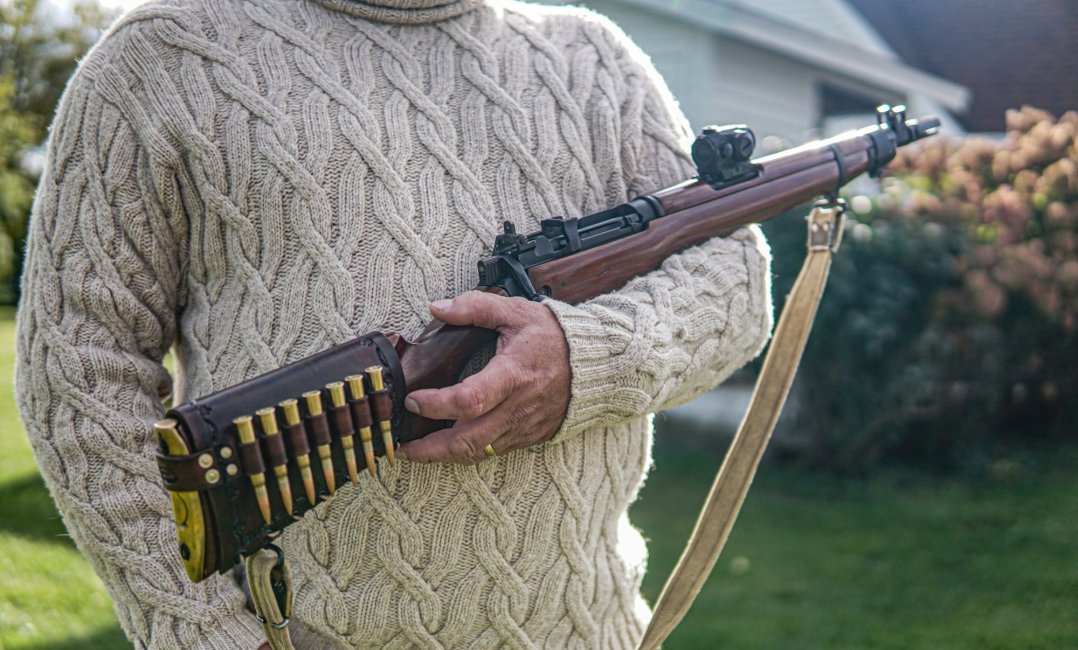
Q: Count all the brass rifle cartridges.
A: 7